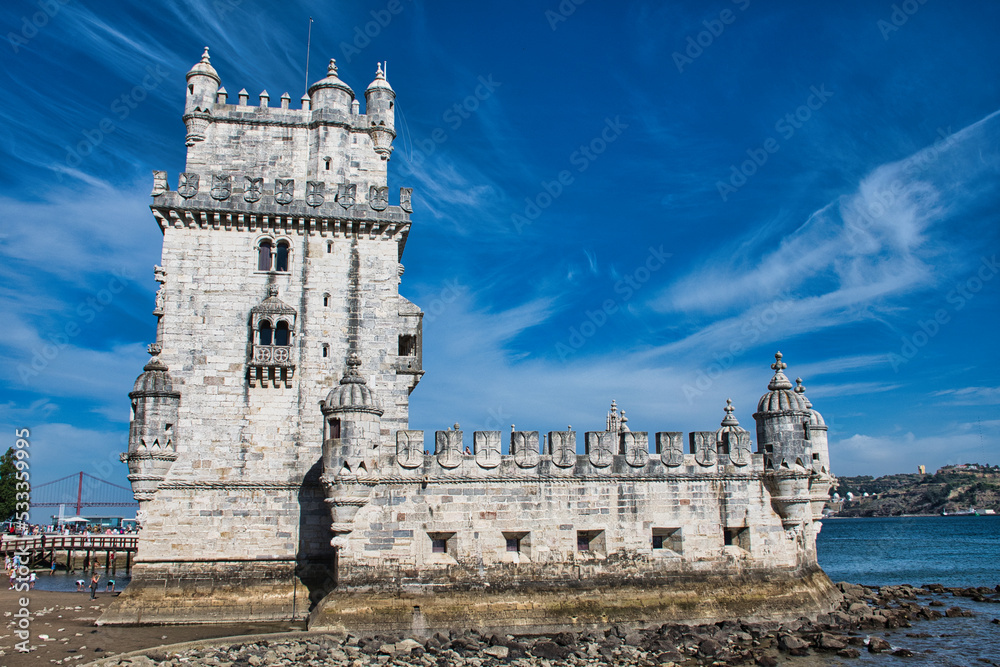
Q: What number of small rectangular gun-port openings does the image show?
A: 5